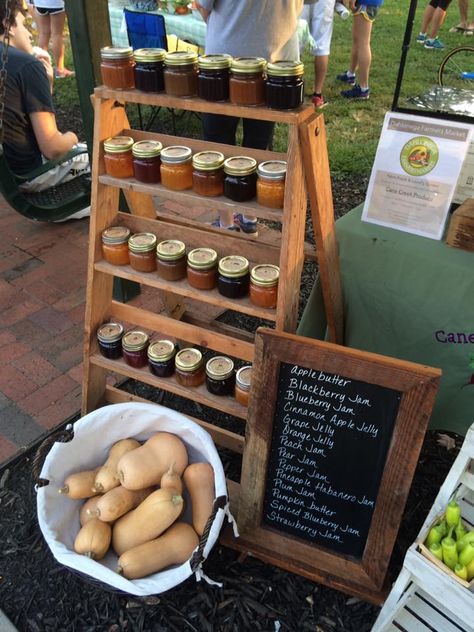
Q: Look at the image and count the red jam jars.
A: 2